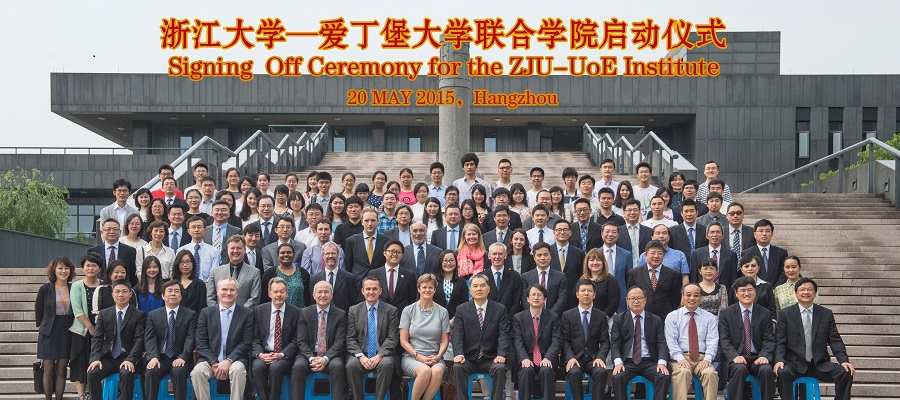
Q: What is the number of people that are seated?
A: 14